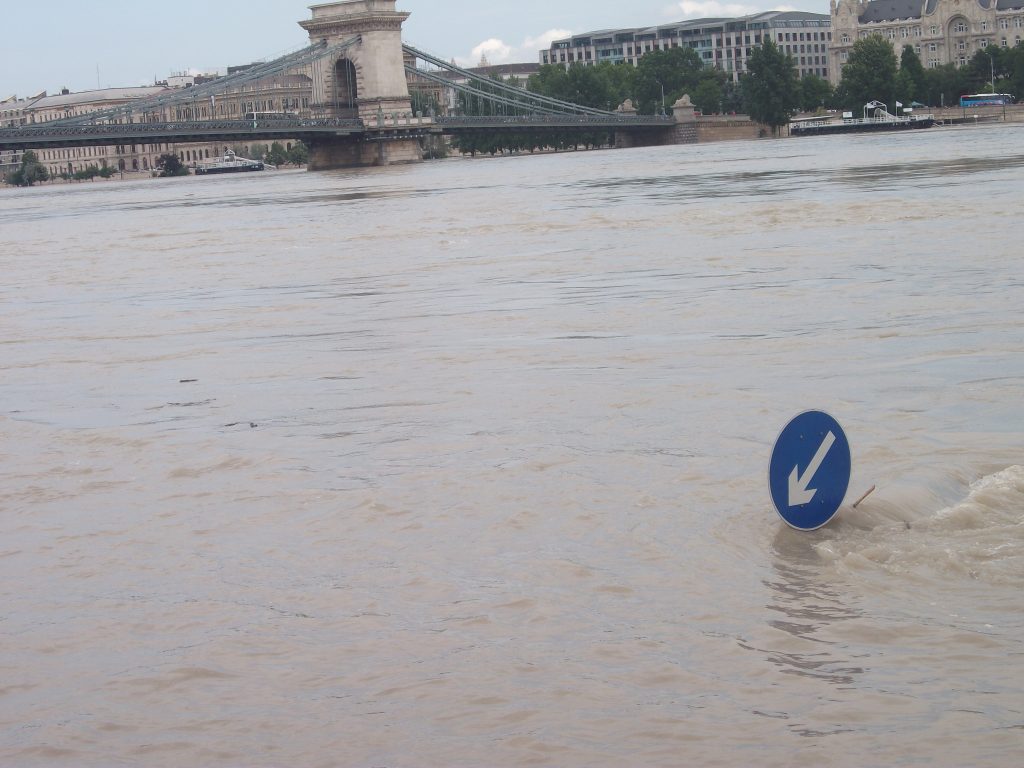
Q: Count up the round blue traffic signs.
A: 1